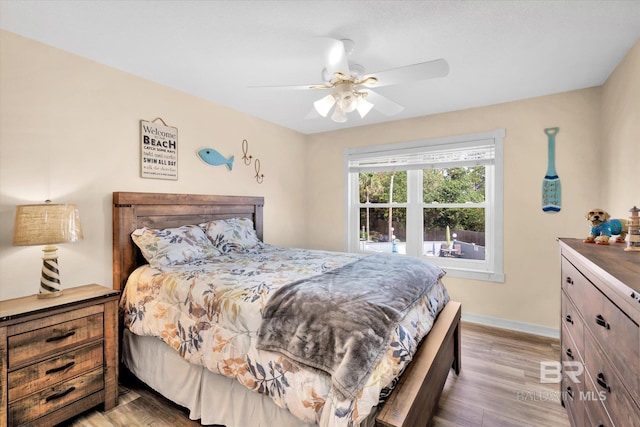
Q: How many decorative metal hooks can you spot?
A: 2